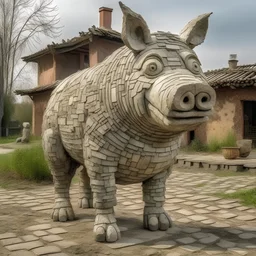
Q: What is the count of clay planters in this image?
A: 2